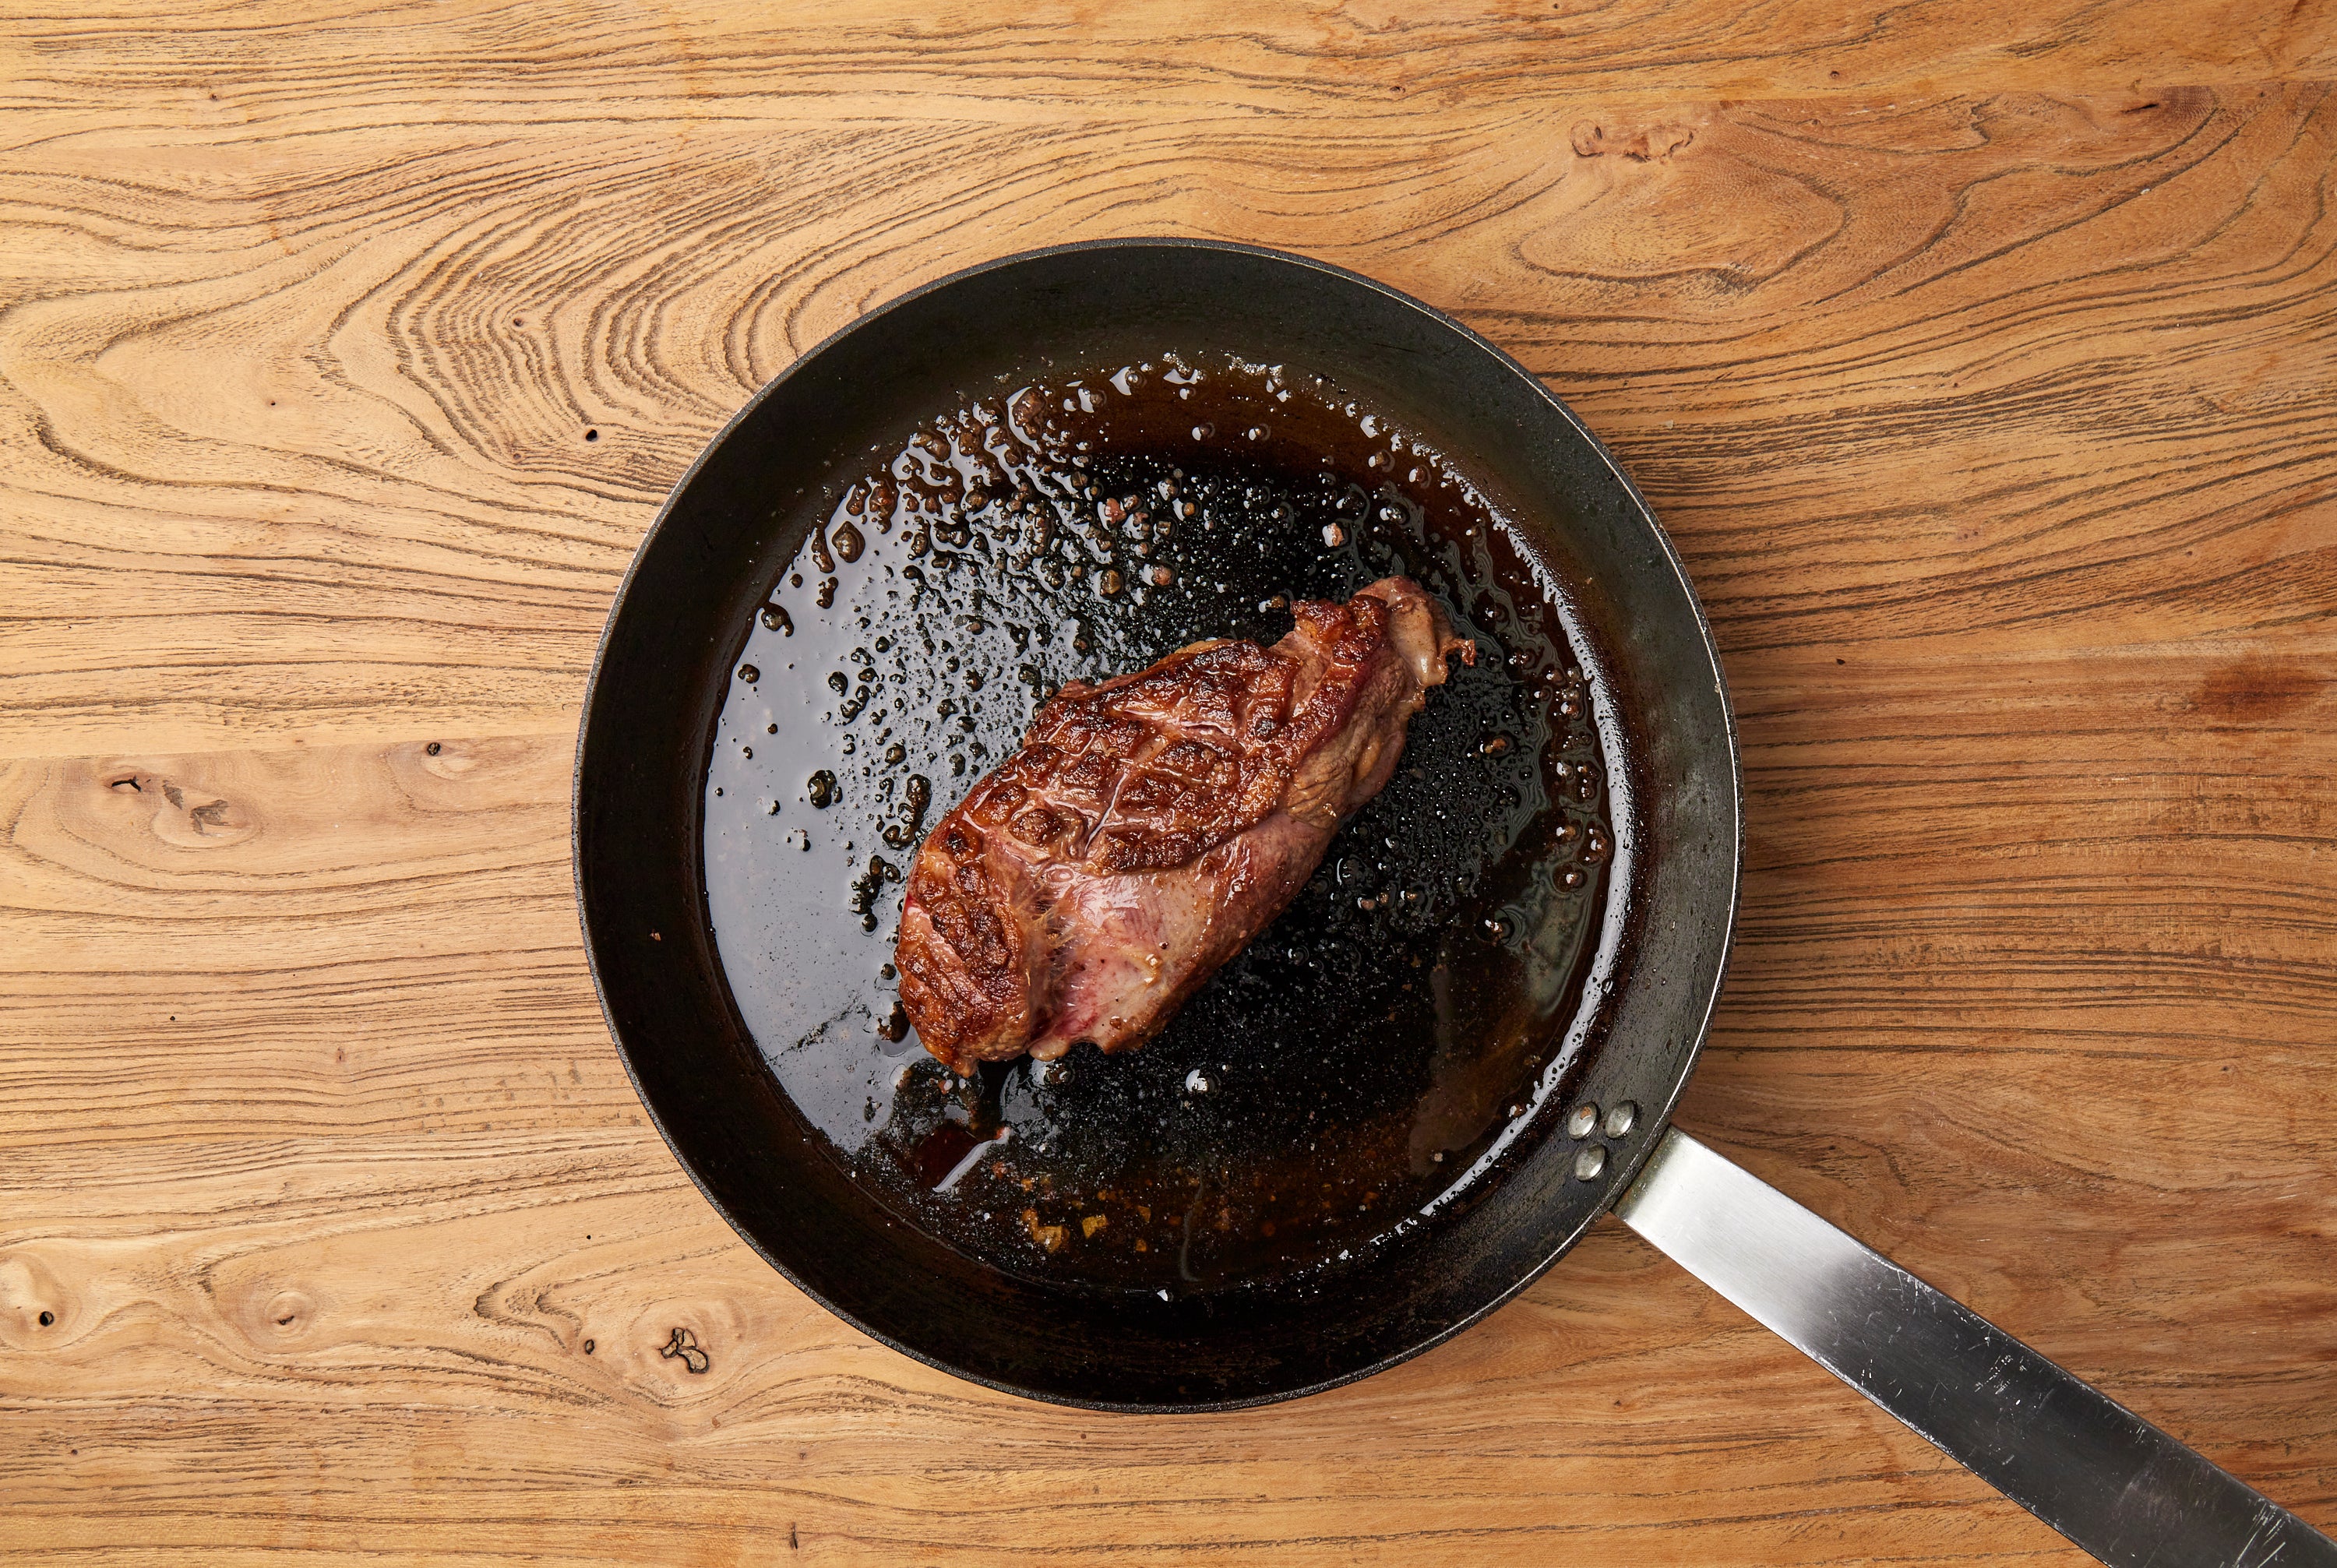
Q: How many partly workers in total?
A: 0